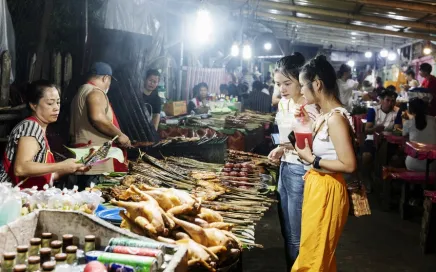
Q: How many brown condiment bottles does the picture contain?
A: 13